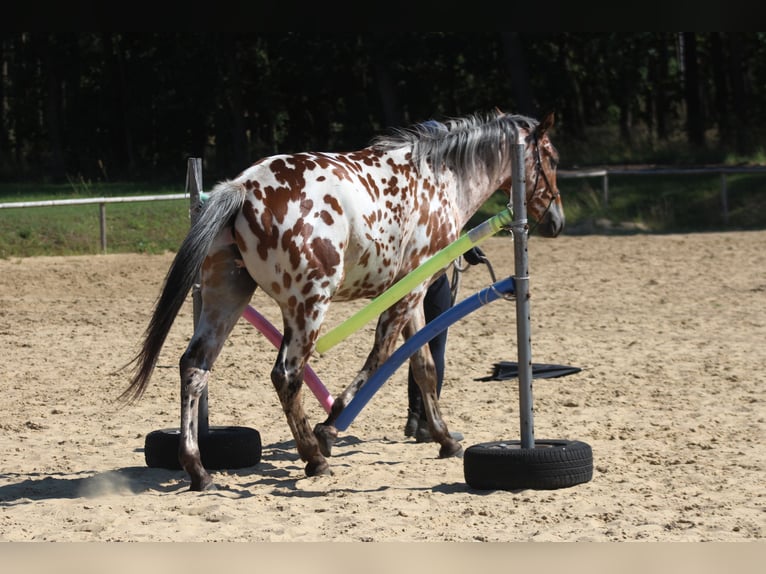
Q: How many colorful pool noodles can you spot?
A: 3